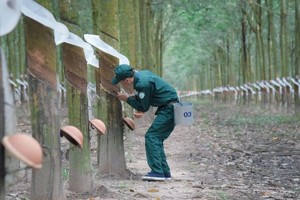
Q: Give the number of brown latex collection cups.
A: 5